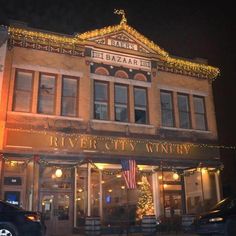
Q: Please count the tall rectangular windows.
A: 9